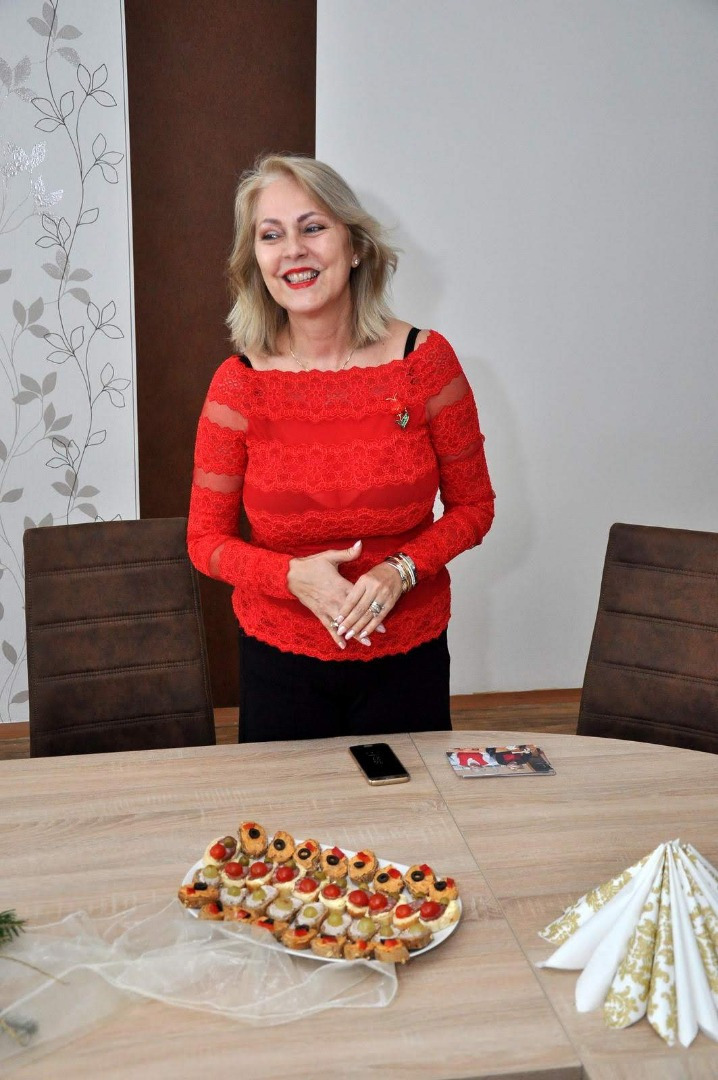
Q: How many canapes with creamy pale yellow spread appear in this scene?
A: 10